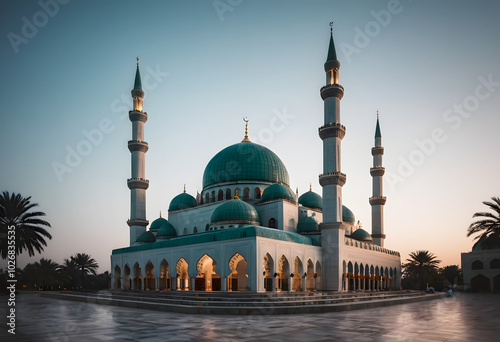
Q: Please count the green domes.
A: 11